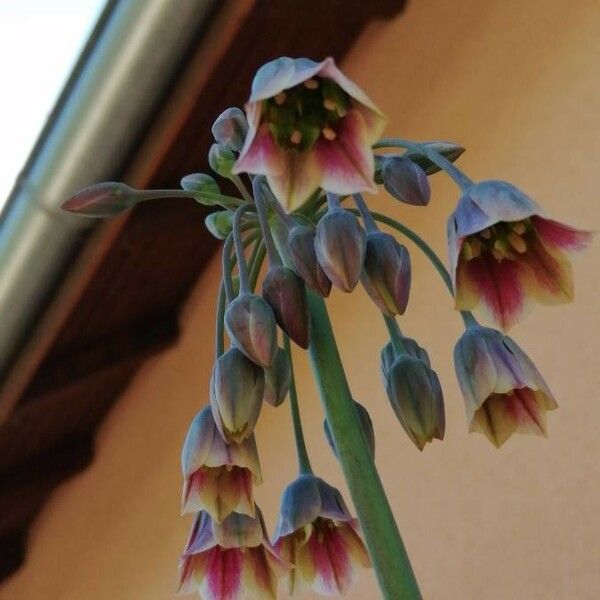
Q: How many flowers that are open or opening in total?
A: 6